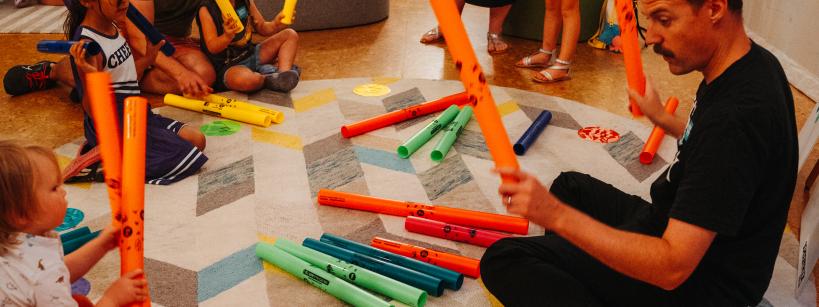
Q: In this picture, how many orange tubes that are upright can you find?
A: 4